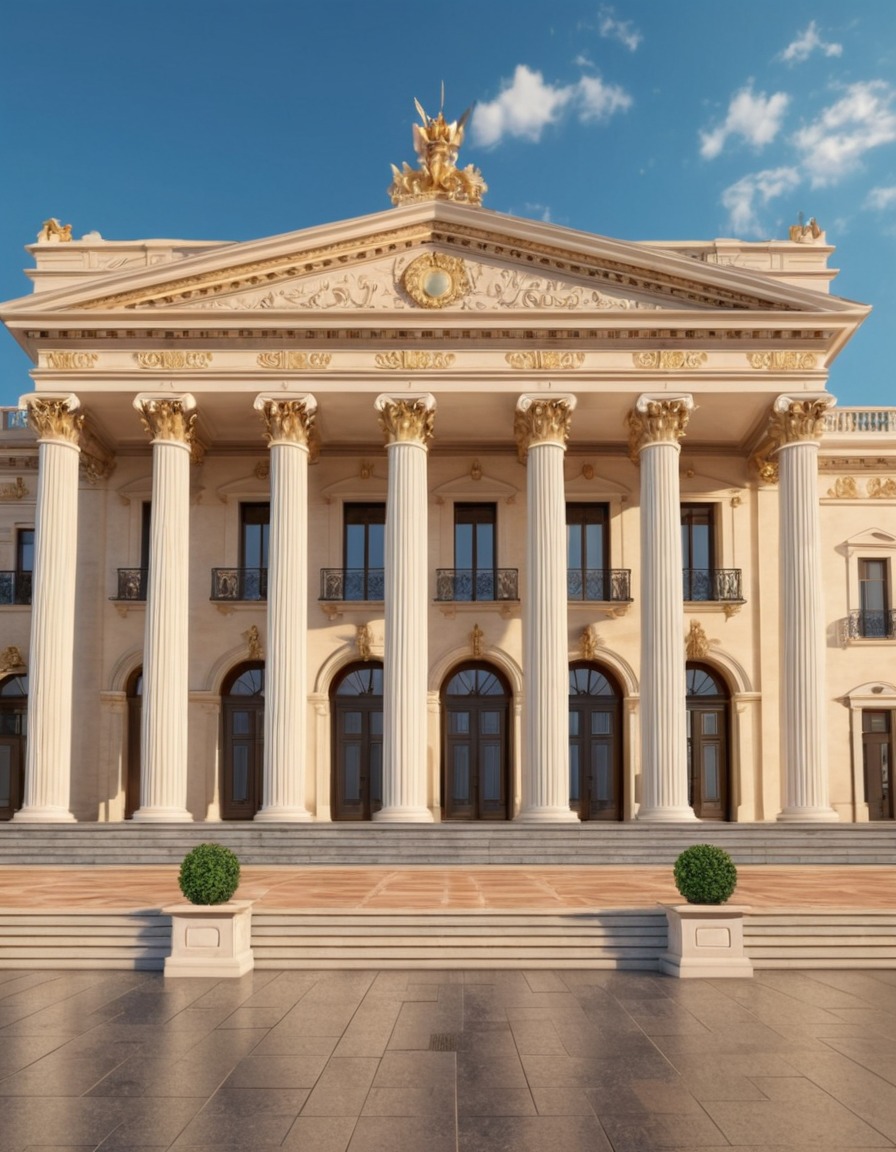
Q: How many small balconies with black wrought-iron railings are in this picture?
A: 8